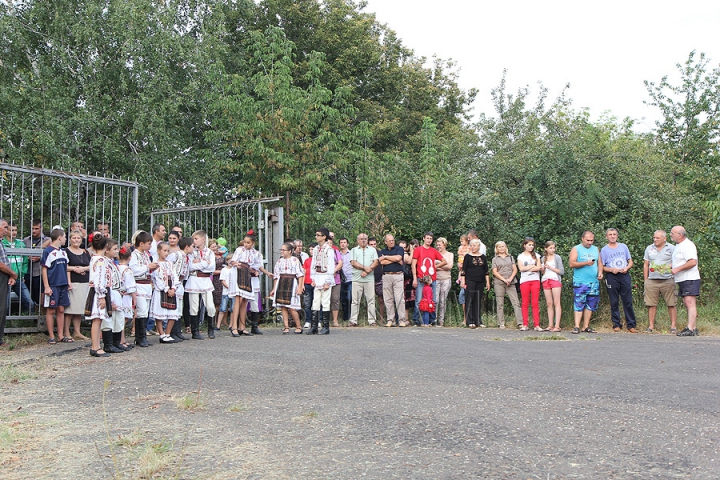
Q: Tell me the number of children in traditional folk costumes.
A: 11